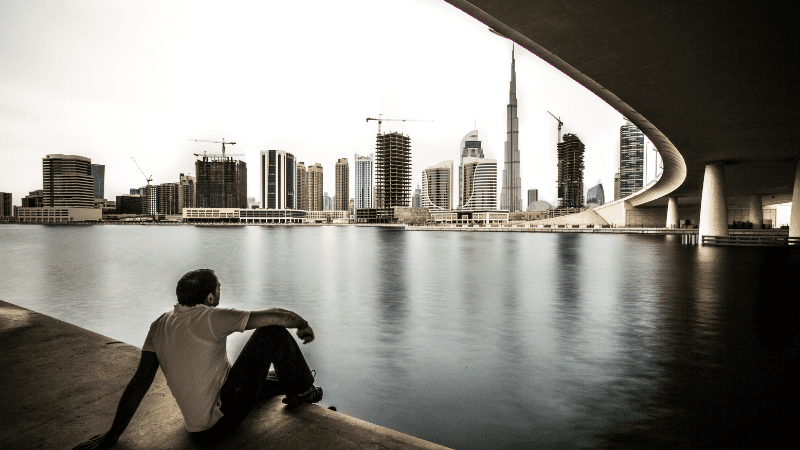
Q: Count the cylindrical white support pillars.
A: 4